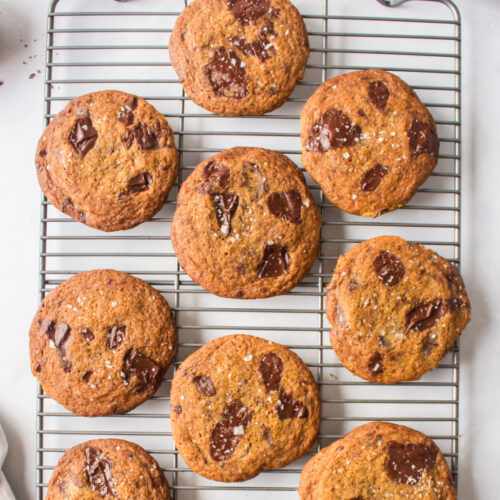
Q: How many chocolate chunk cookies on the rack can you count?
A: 9